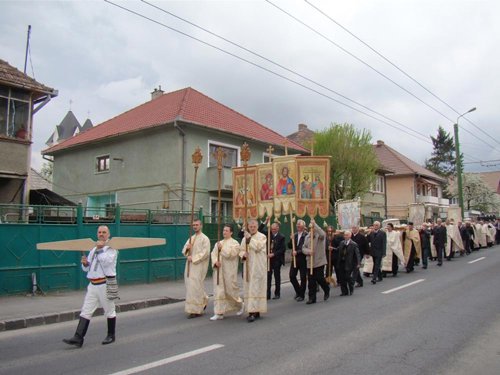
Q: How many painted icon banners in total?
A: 4